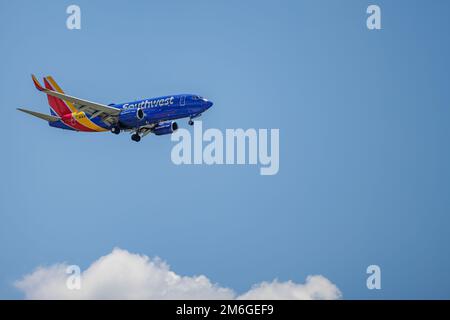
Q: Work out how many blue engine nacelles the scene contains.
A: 2